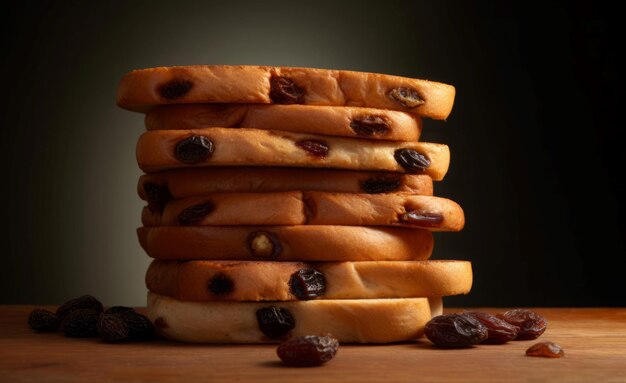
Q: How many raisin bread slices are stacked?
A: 8